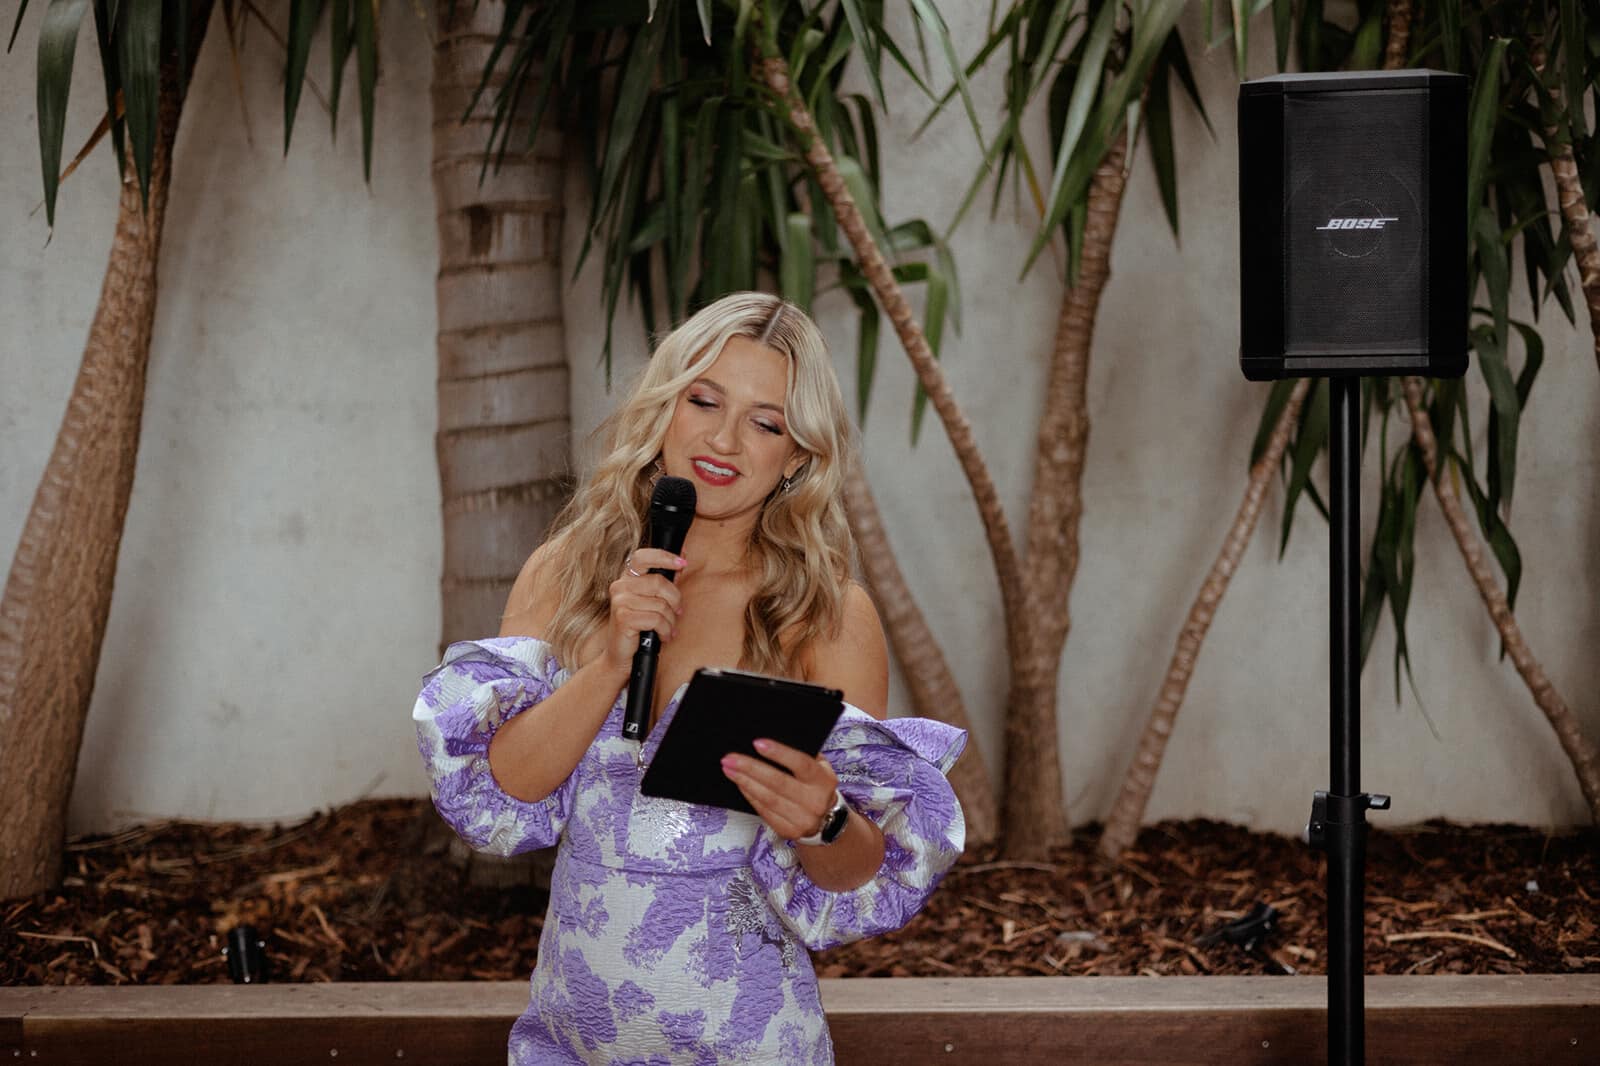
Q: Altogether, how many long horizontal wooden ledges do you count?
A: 1